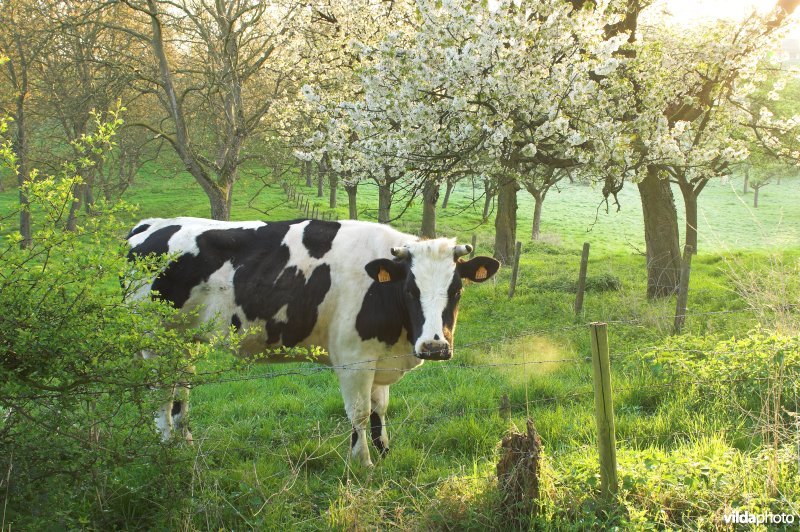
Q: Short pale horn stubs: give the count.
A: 2